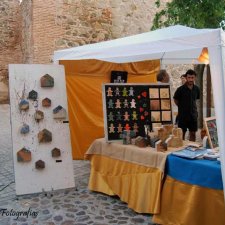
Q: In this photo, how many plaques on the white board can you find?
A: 11